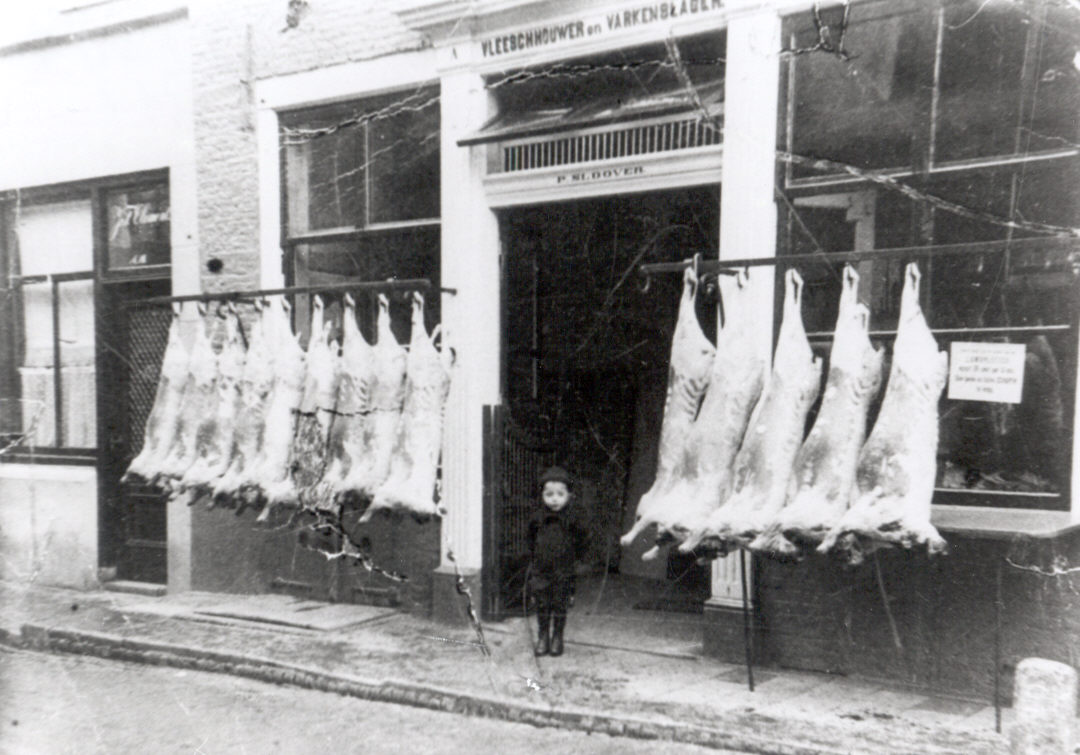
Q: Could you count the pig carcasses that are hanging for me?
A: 14